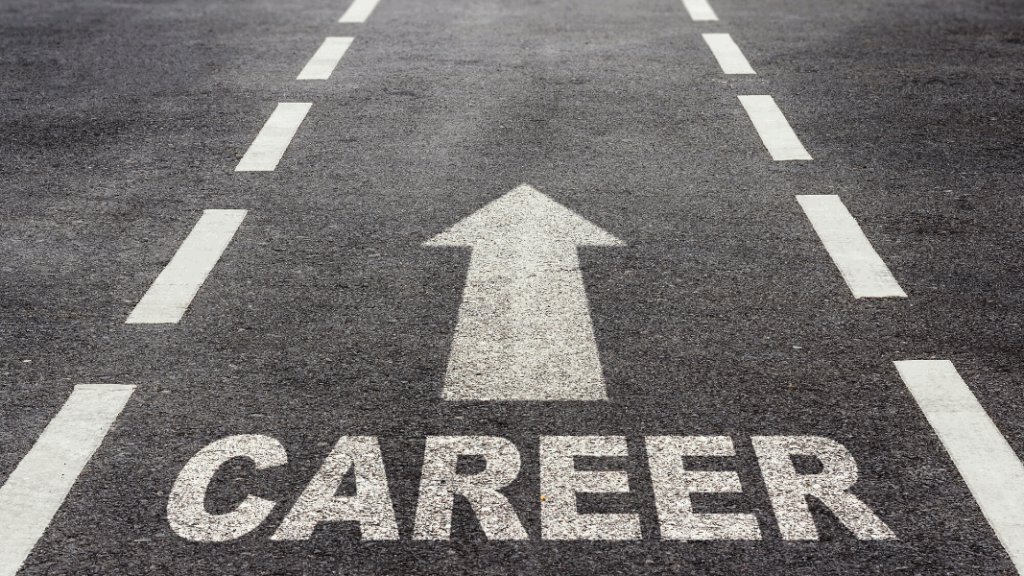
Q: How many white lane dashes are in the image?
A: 10